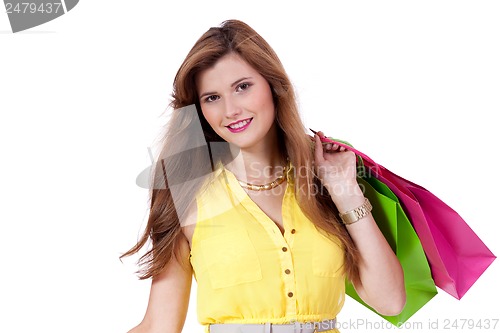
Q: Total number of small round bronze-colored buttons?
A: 4